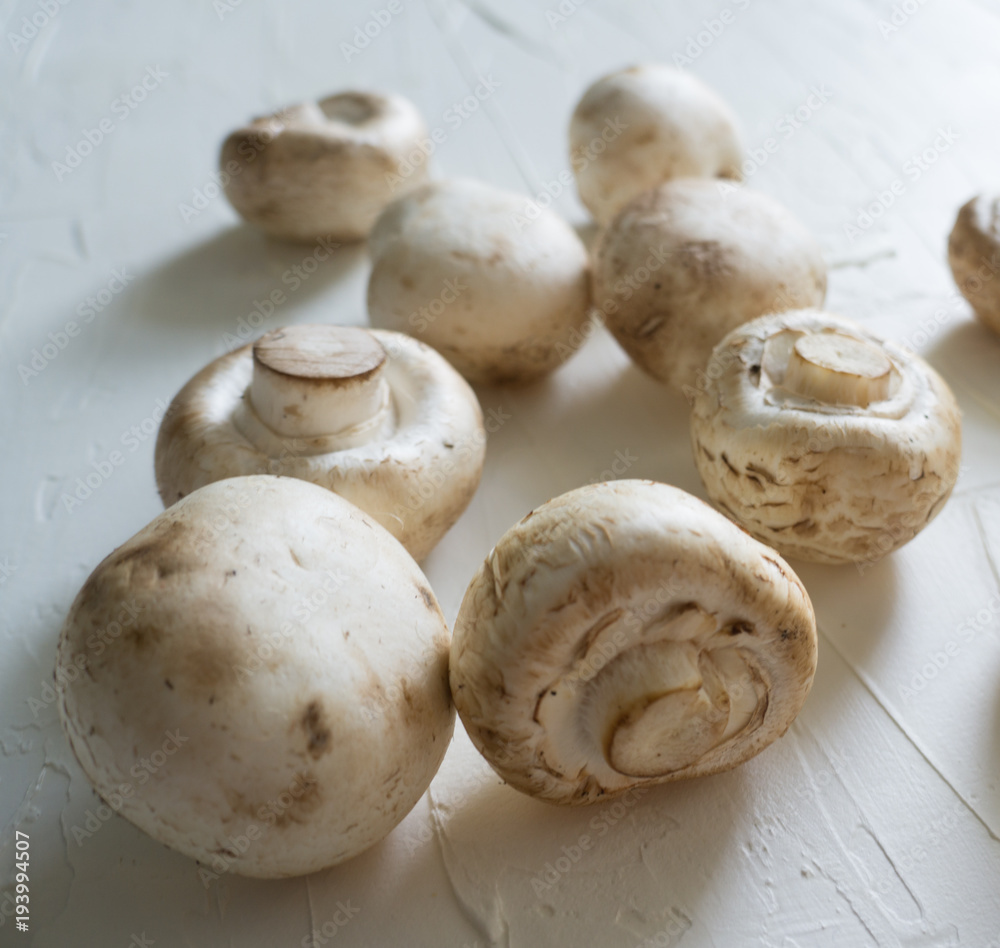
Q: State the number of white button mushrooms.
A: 9